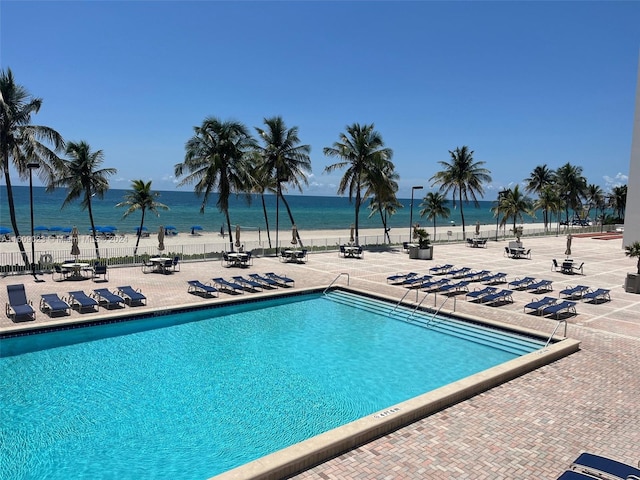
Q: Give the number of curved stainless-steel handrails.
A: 5